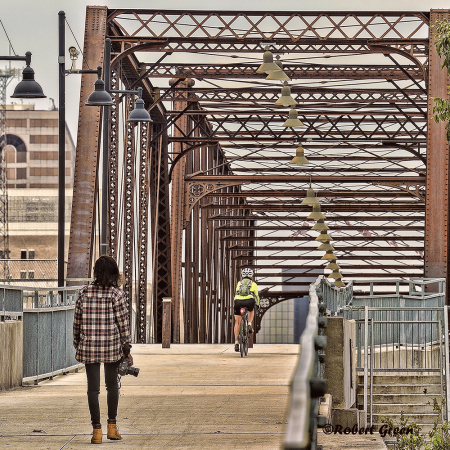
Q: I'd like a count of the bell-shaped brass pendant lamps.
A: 14